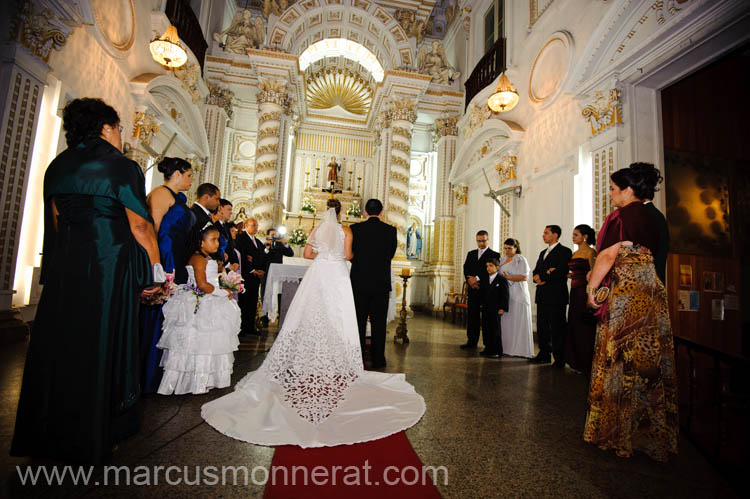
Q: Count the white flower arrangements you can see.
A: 3